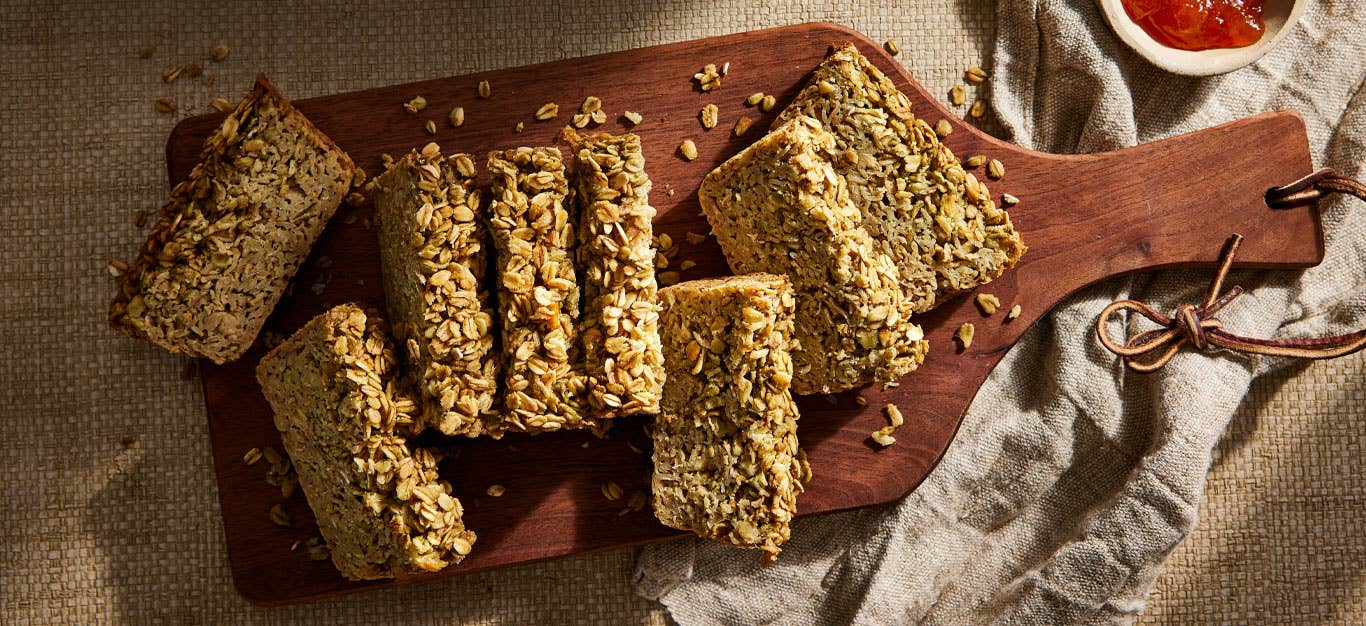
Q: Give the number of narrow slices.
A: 3